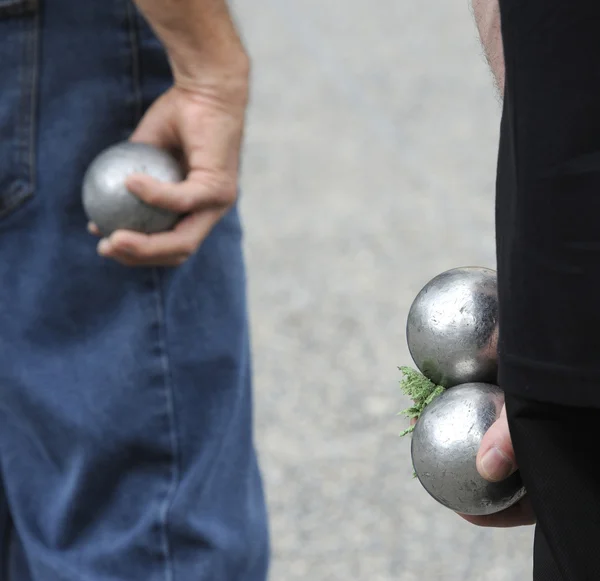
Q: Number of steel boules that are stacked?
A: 2